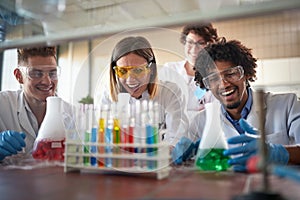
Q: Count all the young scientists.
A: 4